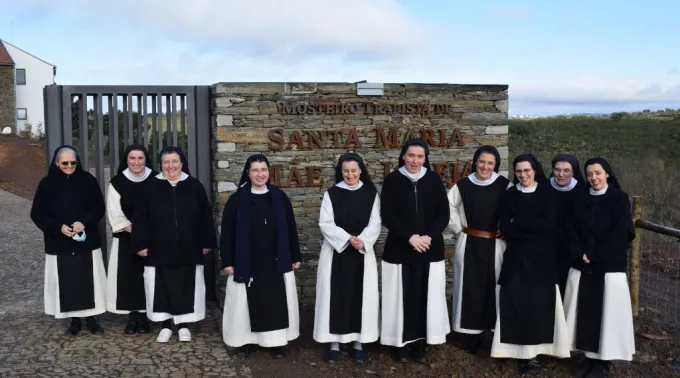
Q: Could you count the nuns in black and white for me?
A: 10